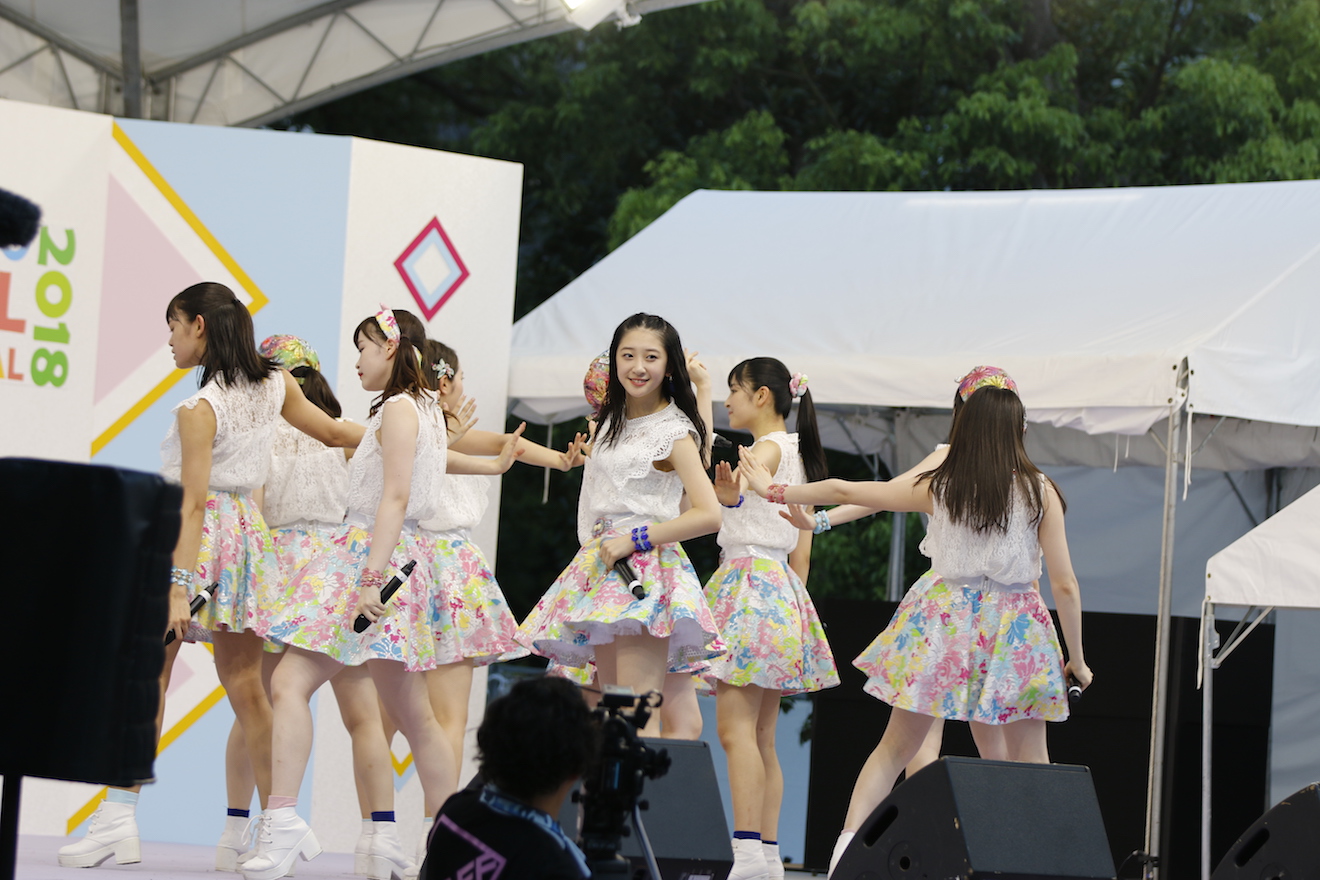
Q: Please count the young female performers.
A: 9